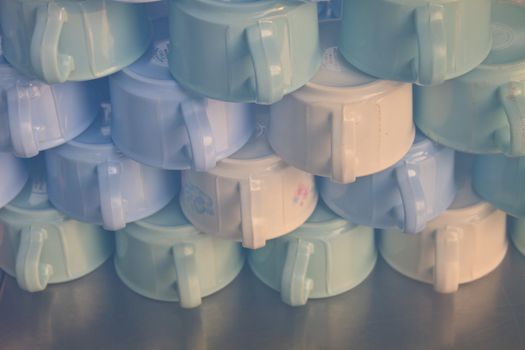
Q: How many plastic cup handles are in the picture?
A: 14